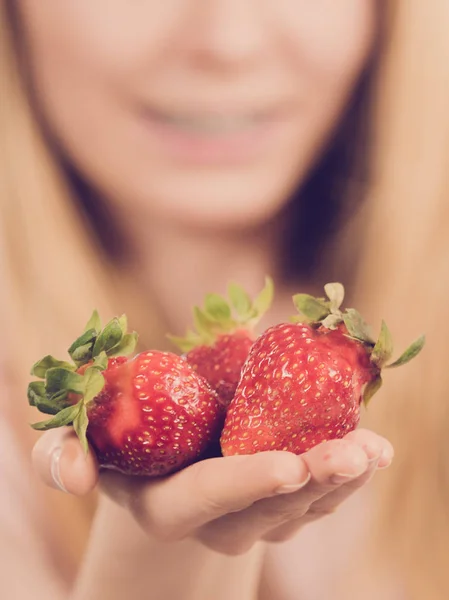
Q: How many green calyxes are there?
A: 3